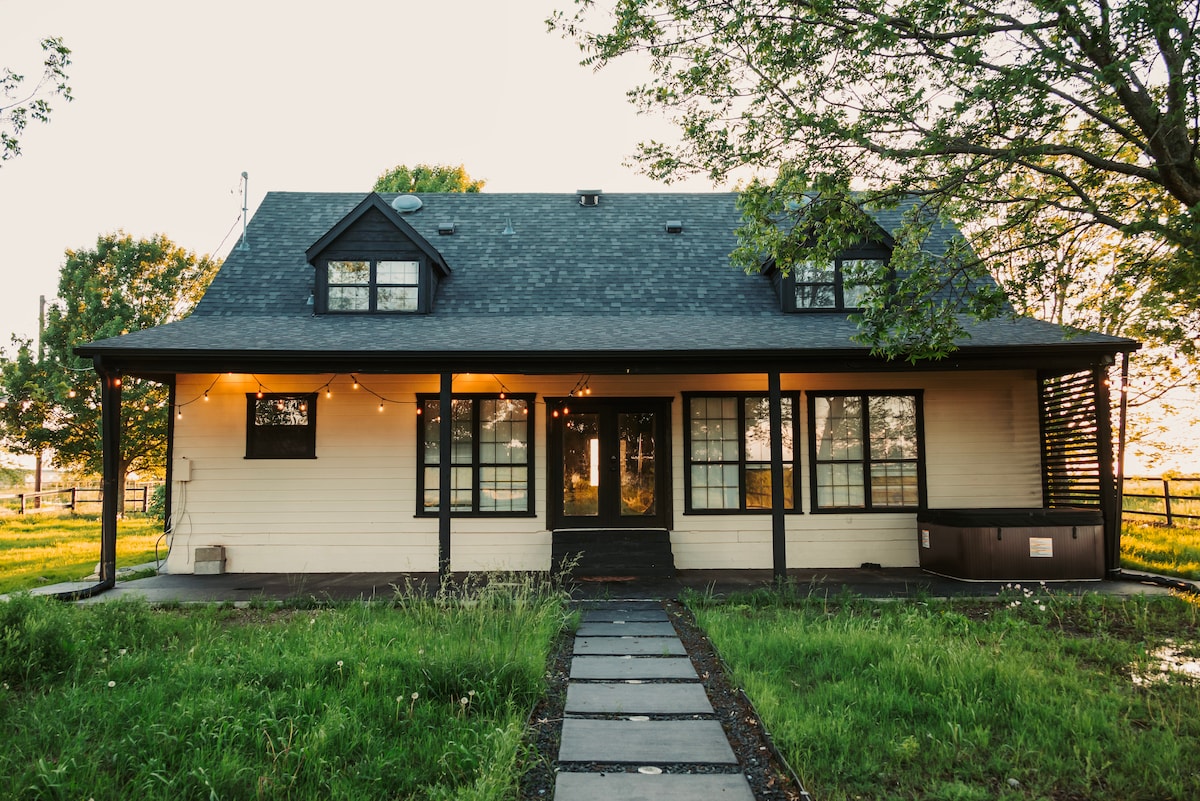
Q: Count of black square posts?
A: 4